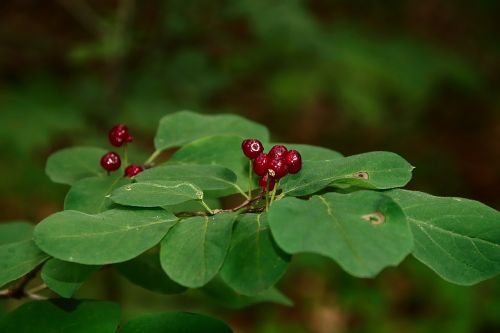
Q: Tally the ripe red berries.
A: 9